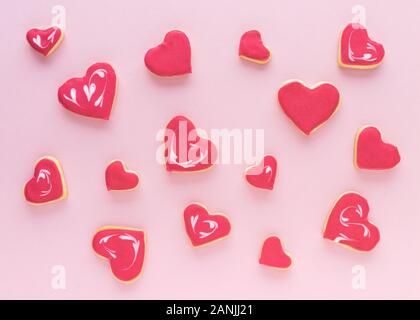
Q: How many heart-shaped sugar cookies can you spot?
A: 15